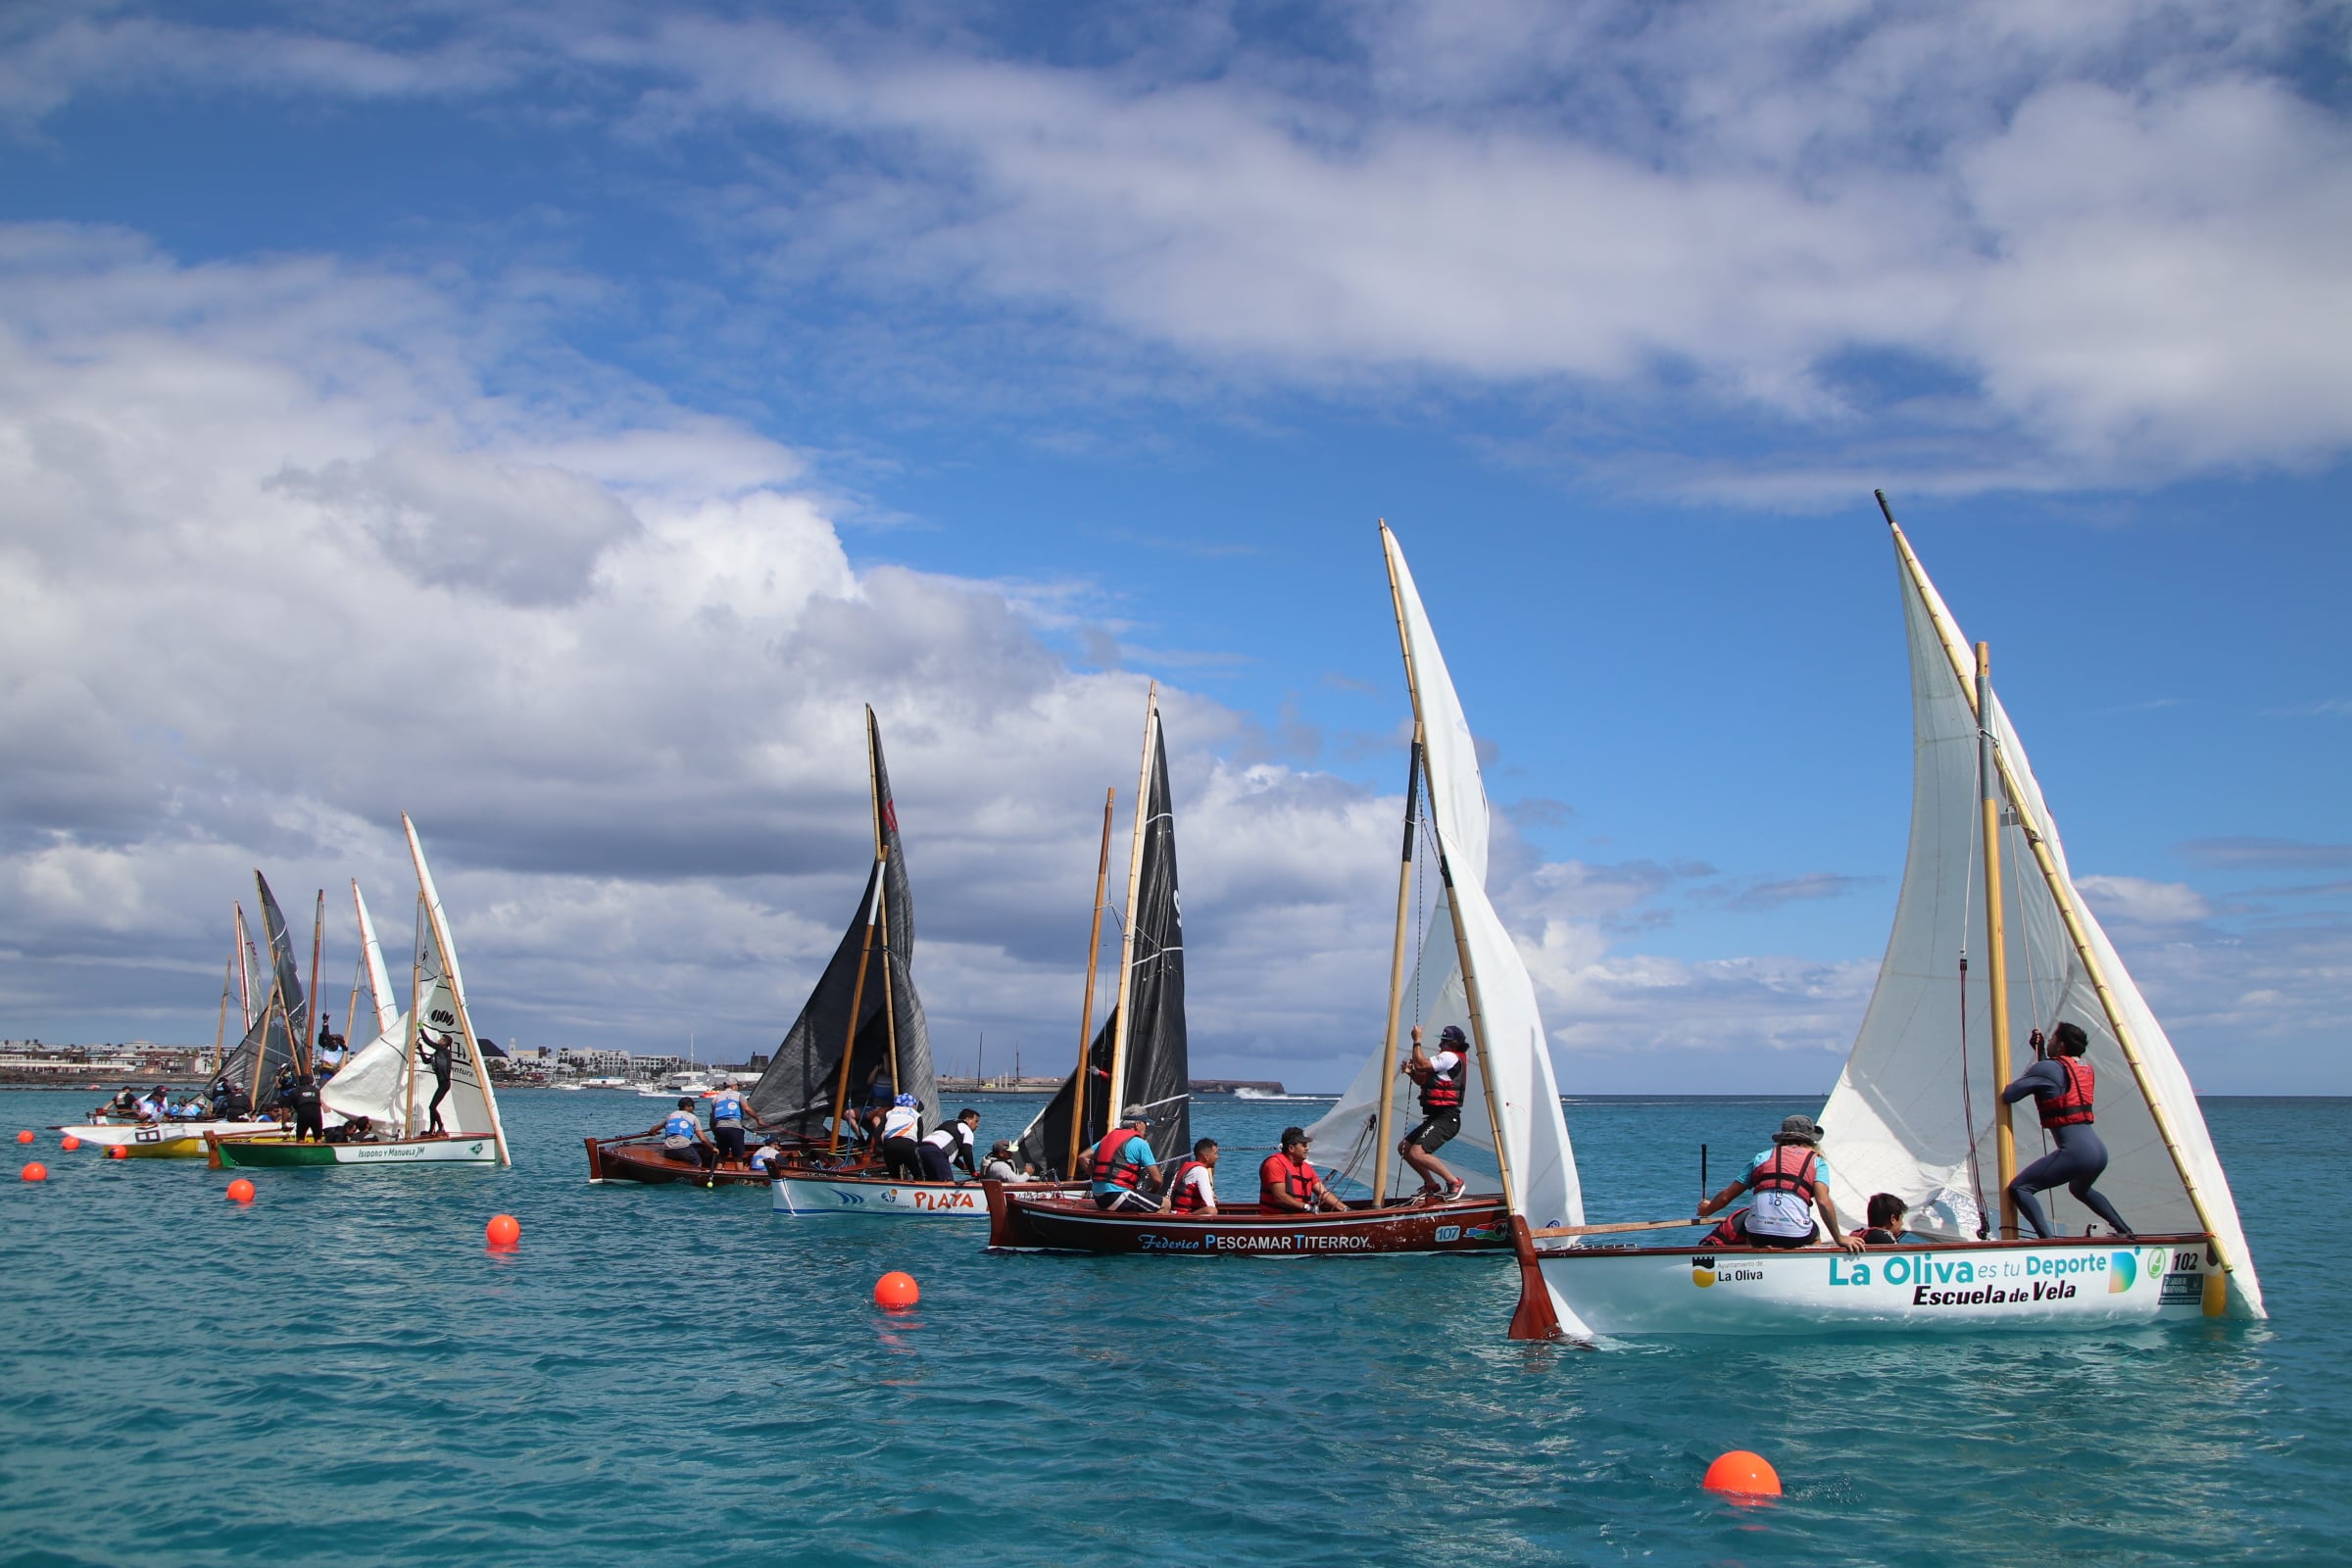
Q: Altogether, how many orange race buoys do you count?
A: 8